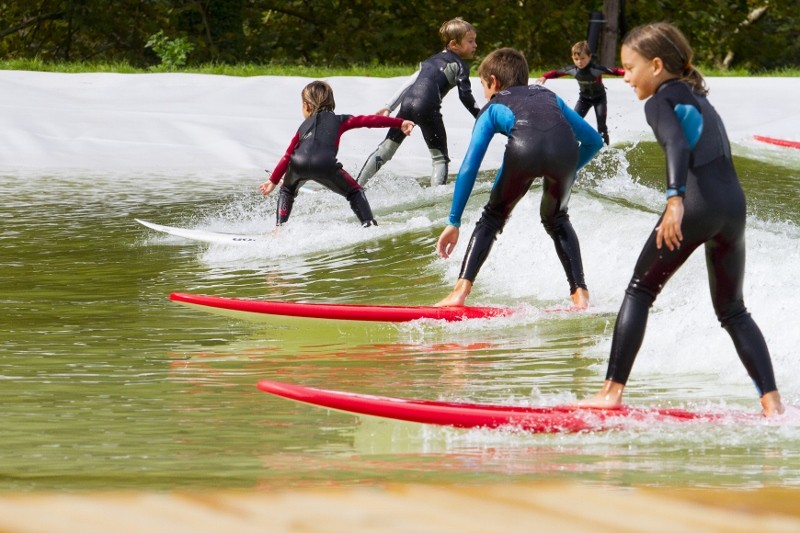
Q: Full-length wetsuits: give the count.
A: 5